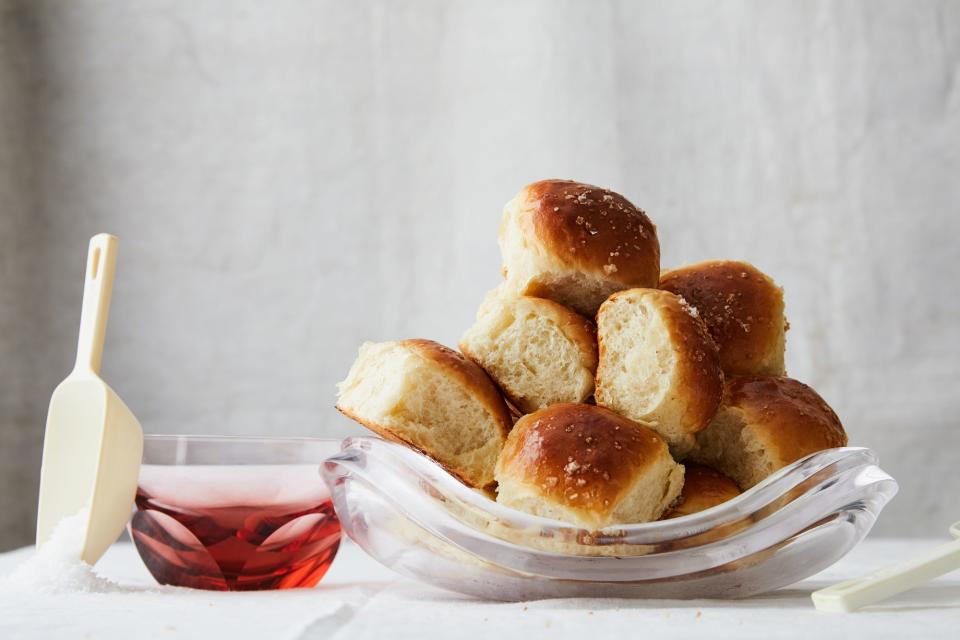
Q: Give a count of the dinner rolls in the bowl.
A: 8